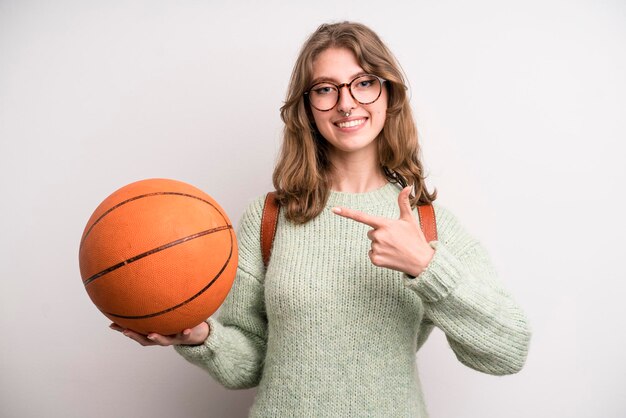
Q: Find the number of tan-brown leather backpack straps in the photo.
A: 2